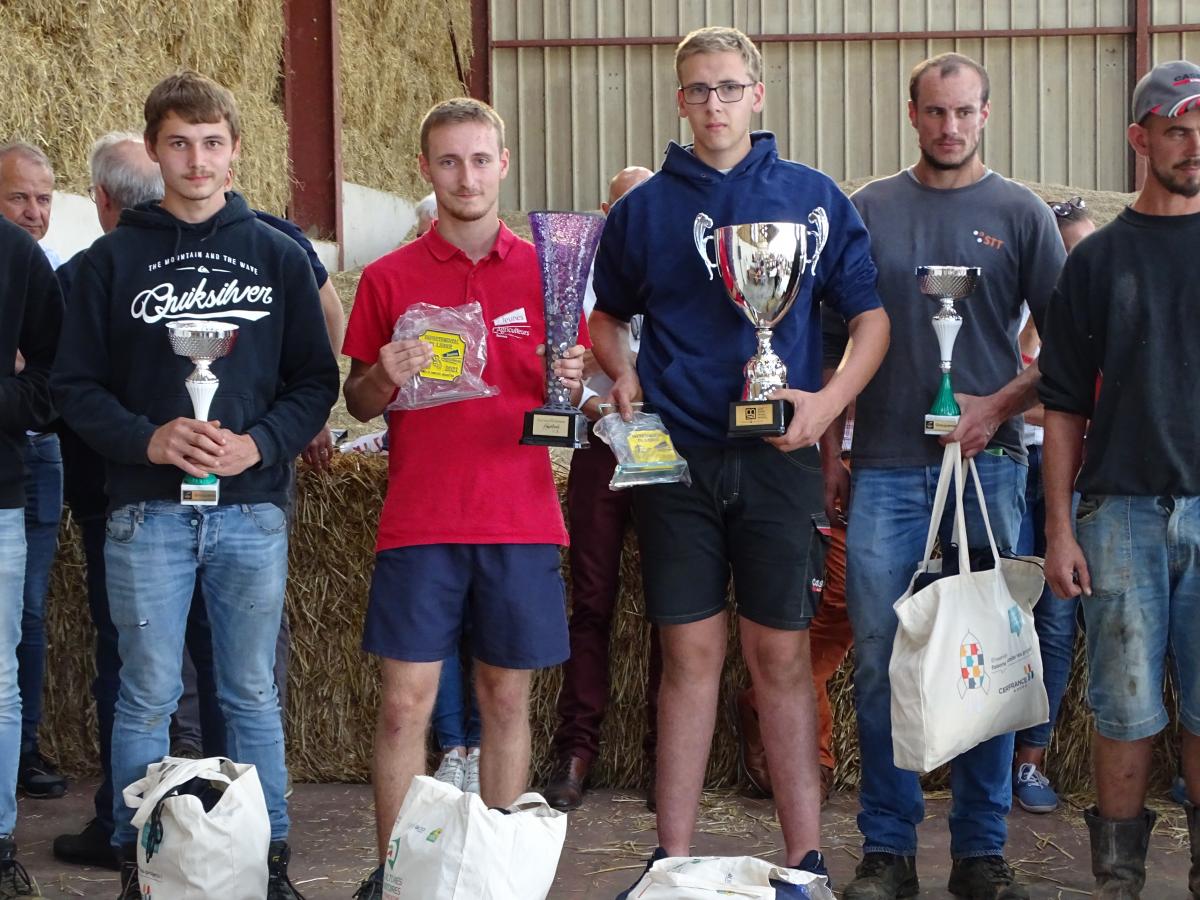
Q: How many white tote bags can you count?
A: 4